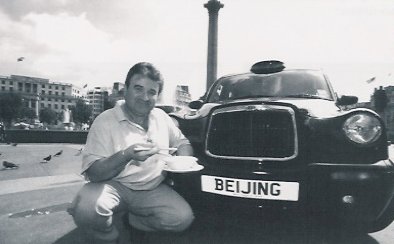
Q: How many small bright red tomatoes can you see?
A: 0